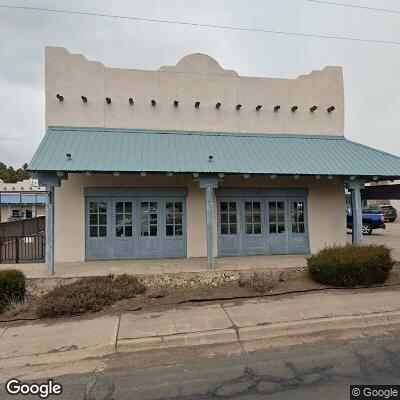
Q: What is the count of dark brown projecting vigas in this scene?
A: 14